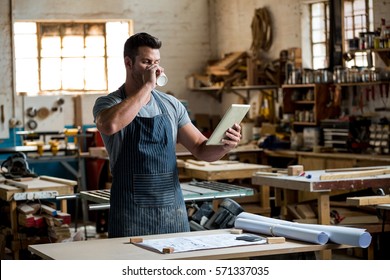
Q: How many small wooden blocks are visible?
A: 4